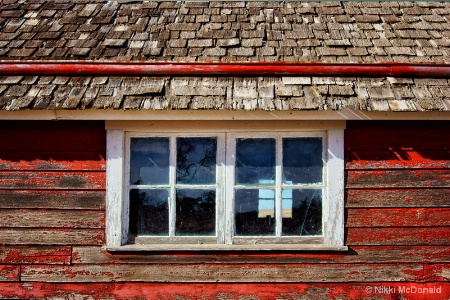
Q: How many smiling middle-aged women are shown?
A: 0